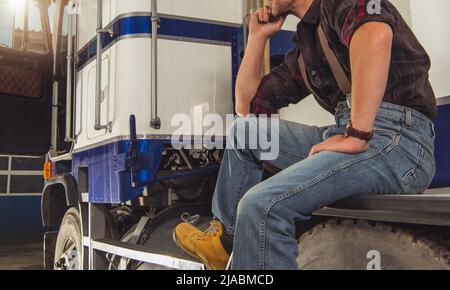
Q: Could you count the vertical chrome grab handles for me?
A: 3